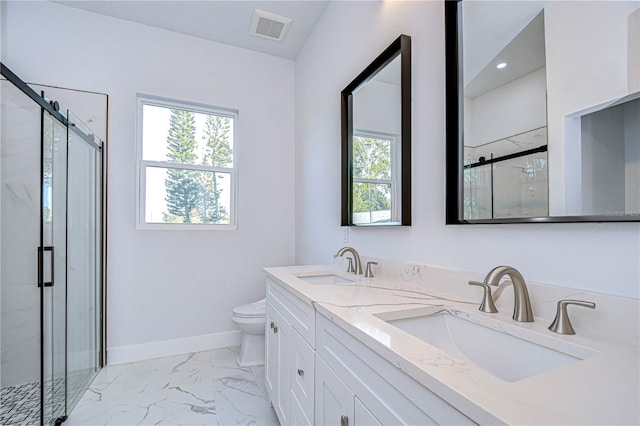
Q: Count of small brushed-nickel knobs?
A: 4